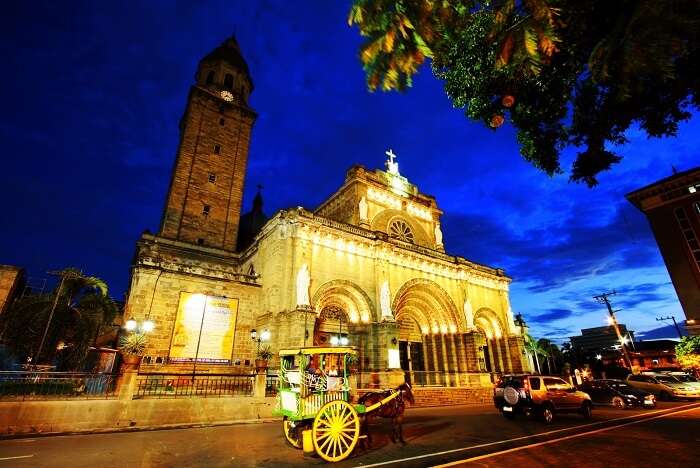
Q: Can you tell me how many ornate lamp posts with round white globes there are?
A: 3